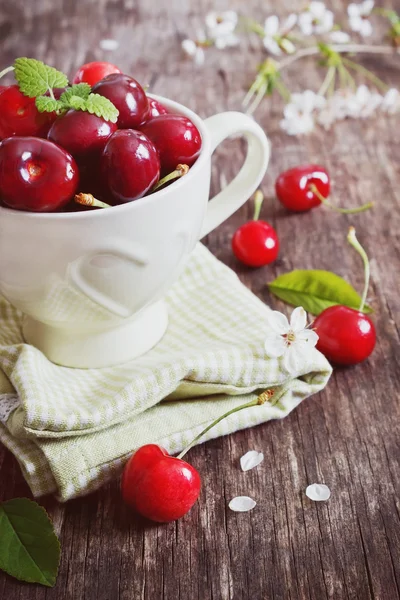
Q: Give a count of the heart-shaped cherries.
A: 1